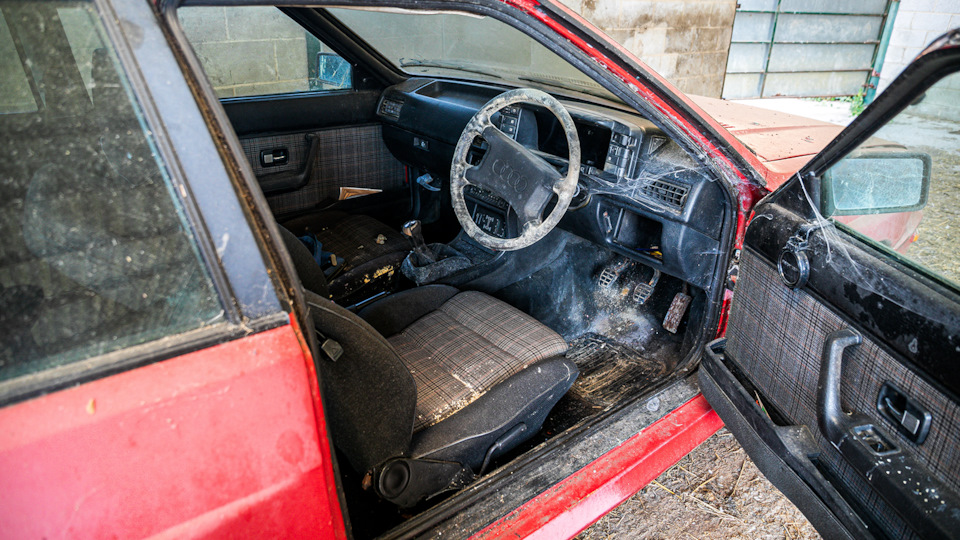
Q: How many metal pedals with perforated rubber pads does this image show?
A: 2